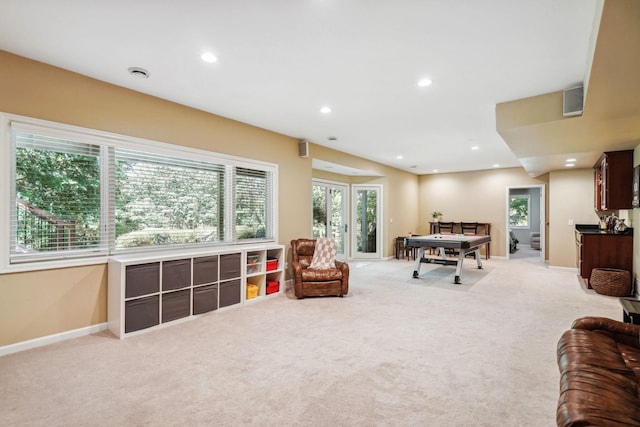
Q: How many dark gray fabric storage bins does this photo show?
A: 8